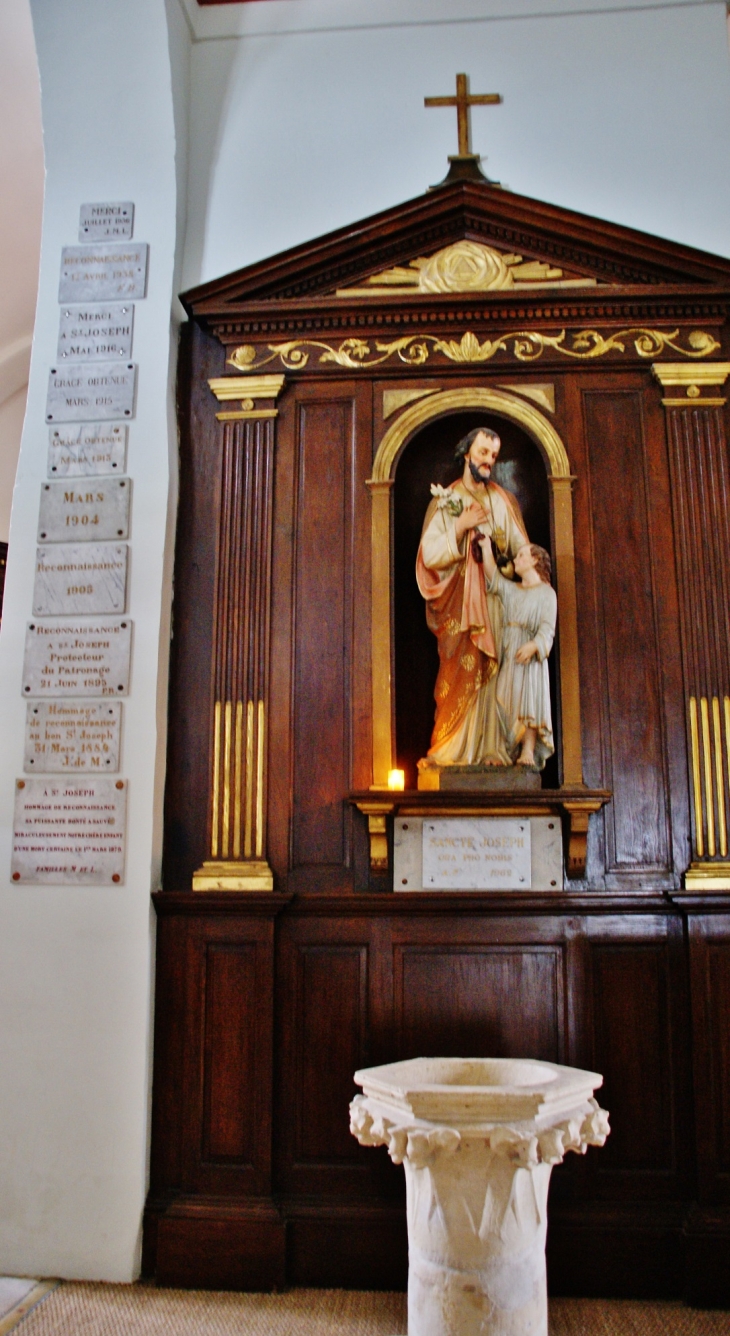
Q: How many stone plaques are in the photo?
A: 11